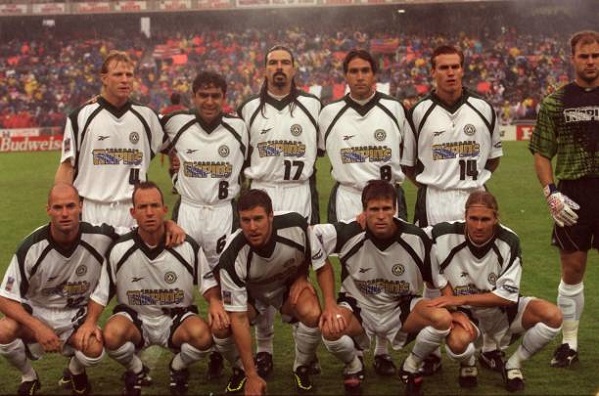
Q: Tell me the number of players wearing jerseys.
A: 11